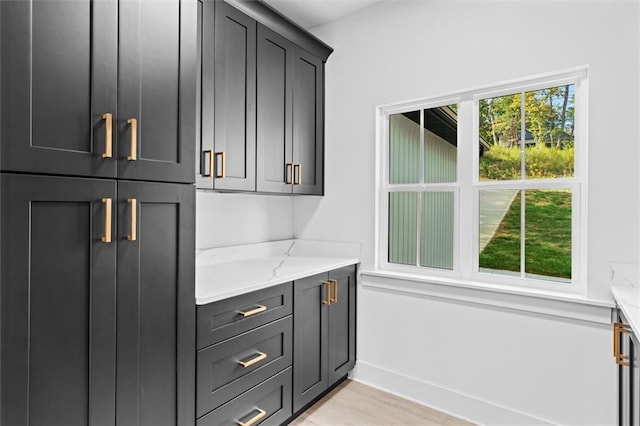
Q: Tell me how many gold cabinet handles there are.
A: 15